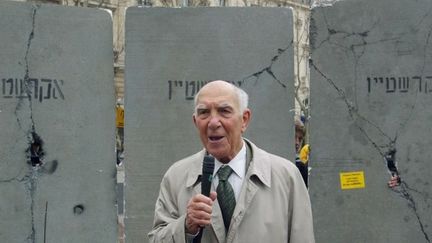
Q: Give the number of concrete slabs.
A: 3